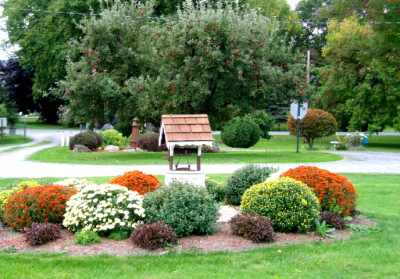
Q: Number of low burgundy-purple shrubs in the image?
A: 4